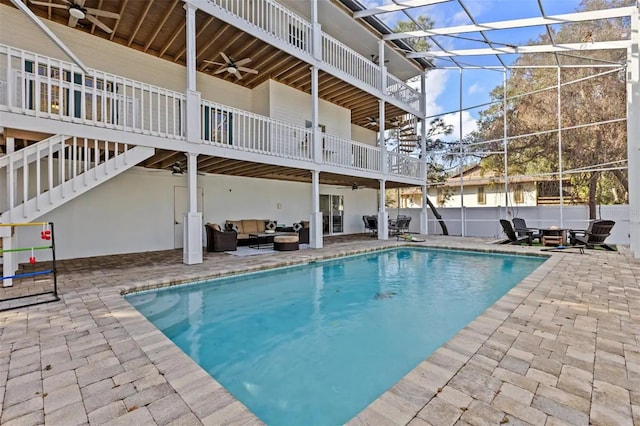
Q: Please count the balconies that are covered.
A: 2